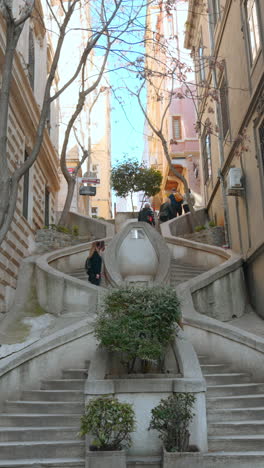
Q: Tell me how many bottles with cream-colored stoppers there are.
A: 0